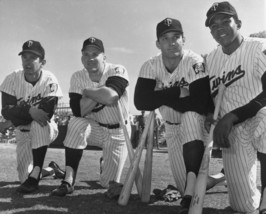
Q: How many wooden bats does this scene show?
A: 4